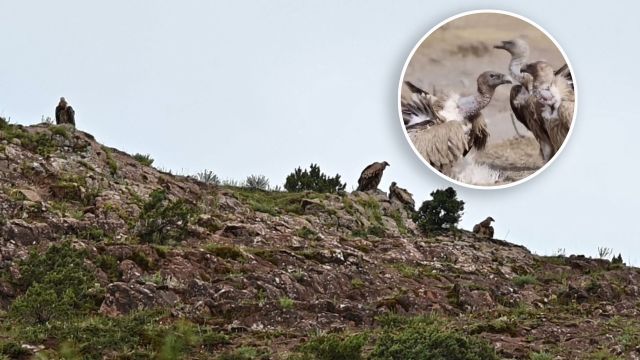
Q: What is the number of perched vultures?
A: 4